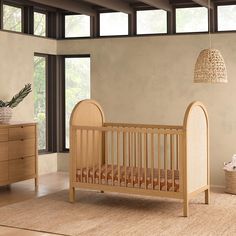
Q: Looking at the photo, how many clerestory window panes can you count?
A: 7